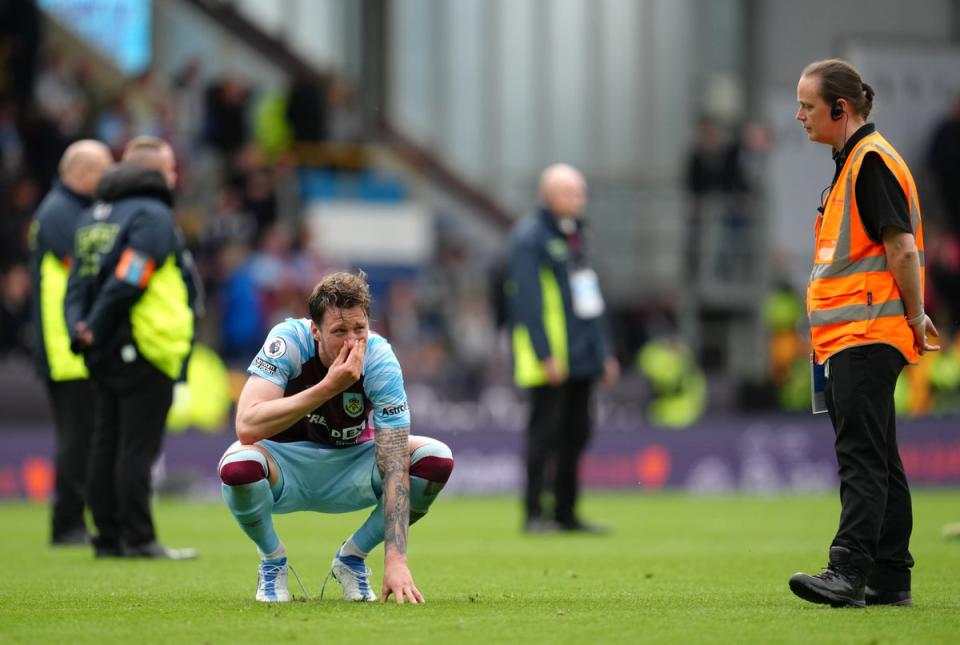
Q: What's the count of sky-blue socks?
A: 2